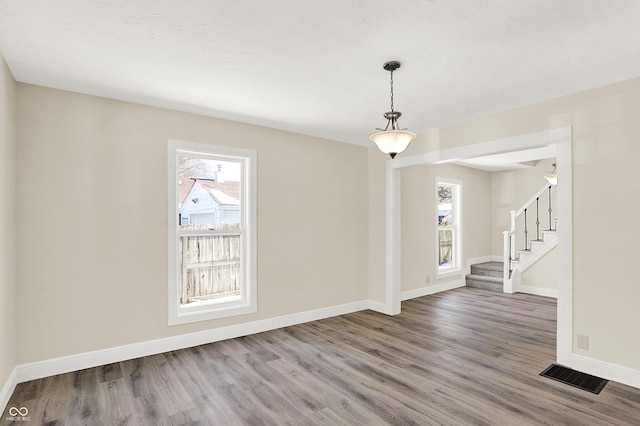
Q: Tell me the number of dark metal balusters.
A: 4